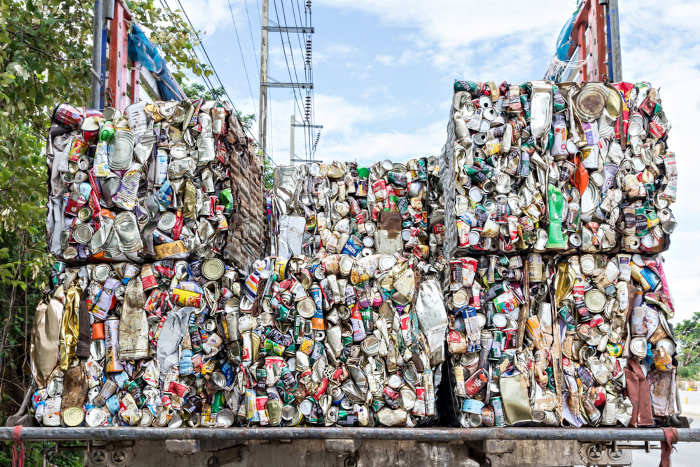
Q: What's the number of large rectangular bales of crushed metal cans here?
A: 6